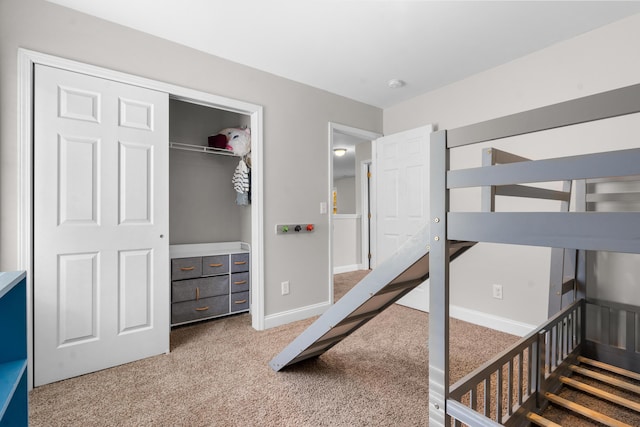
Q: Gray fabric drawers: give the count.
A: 7